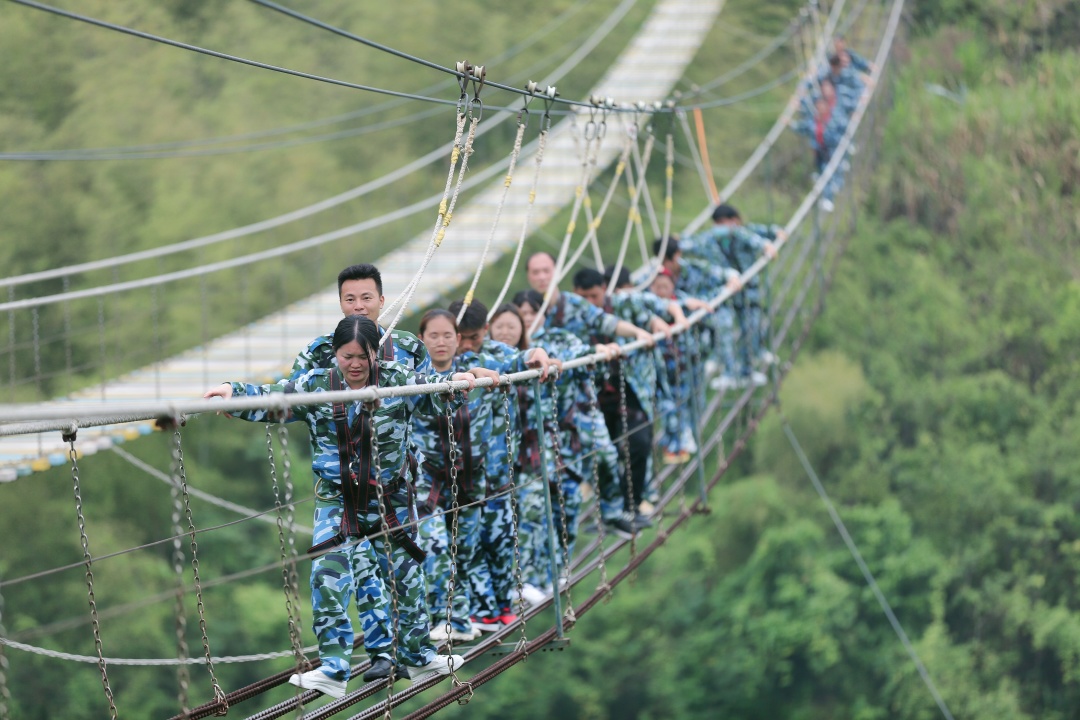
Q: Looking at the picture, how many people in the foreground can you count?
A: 12